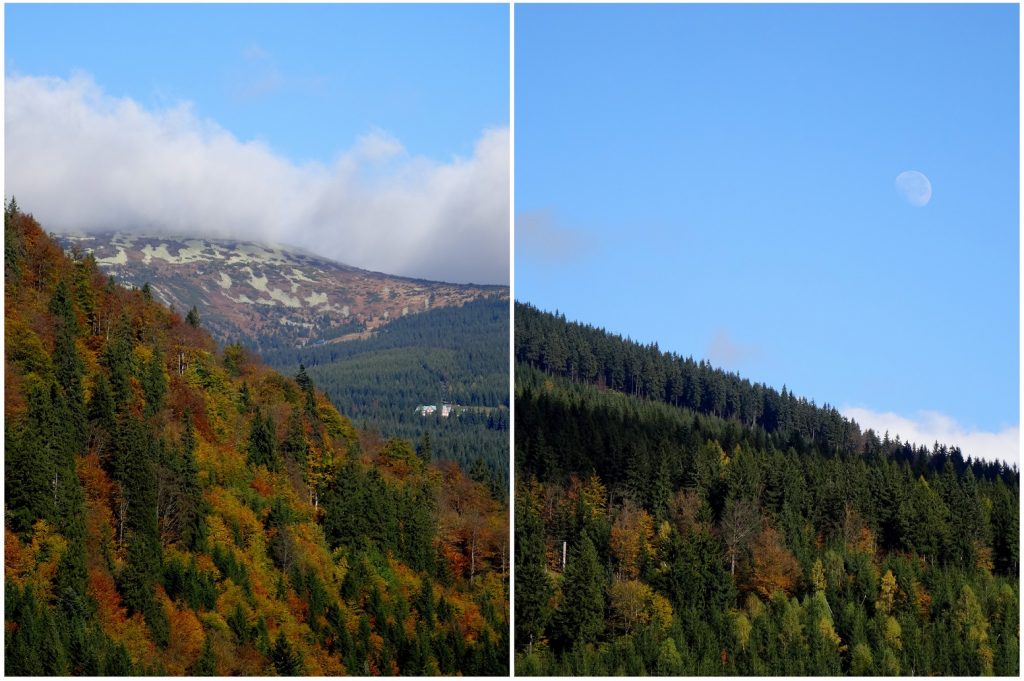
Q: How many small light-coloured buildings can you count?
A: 2